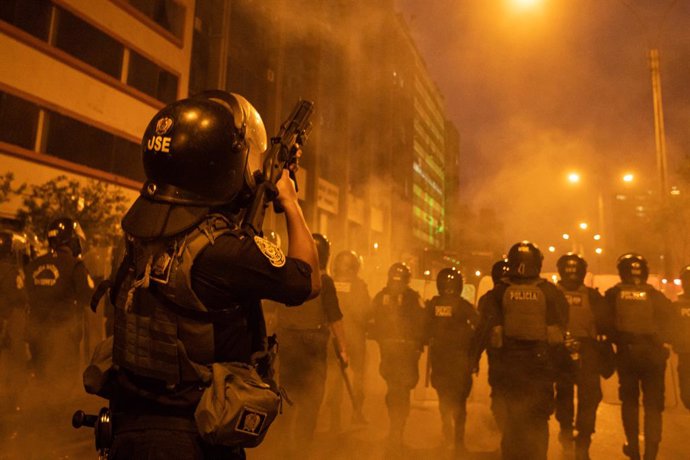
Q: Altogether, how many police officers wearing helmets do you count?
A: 12